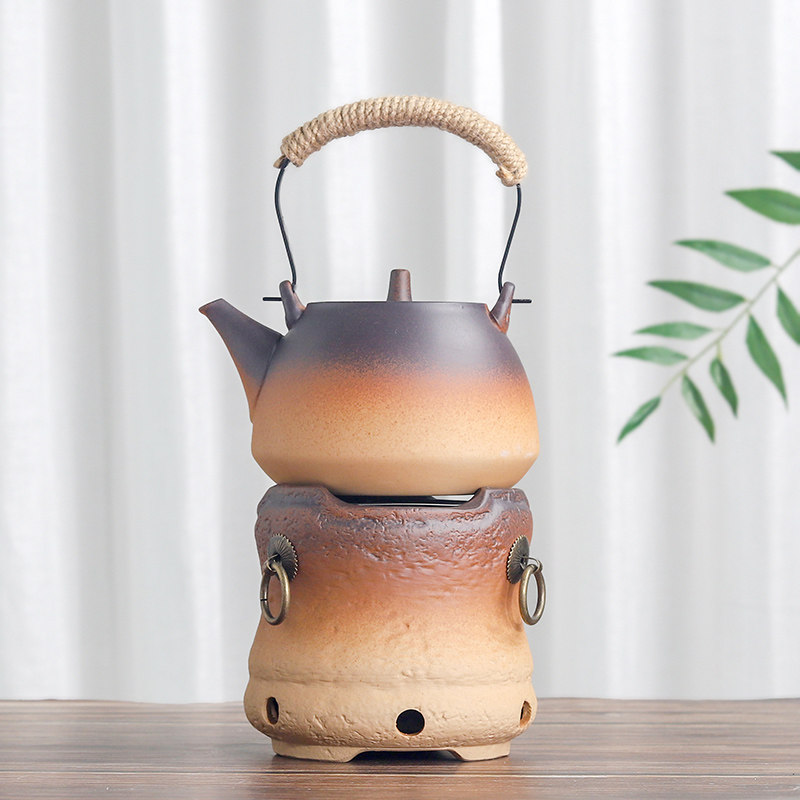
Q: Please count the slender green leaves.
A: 11